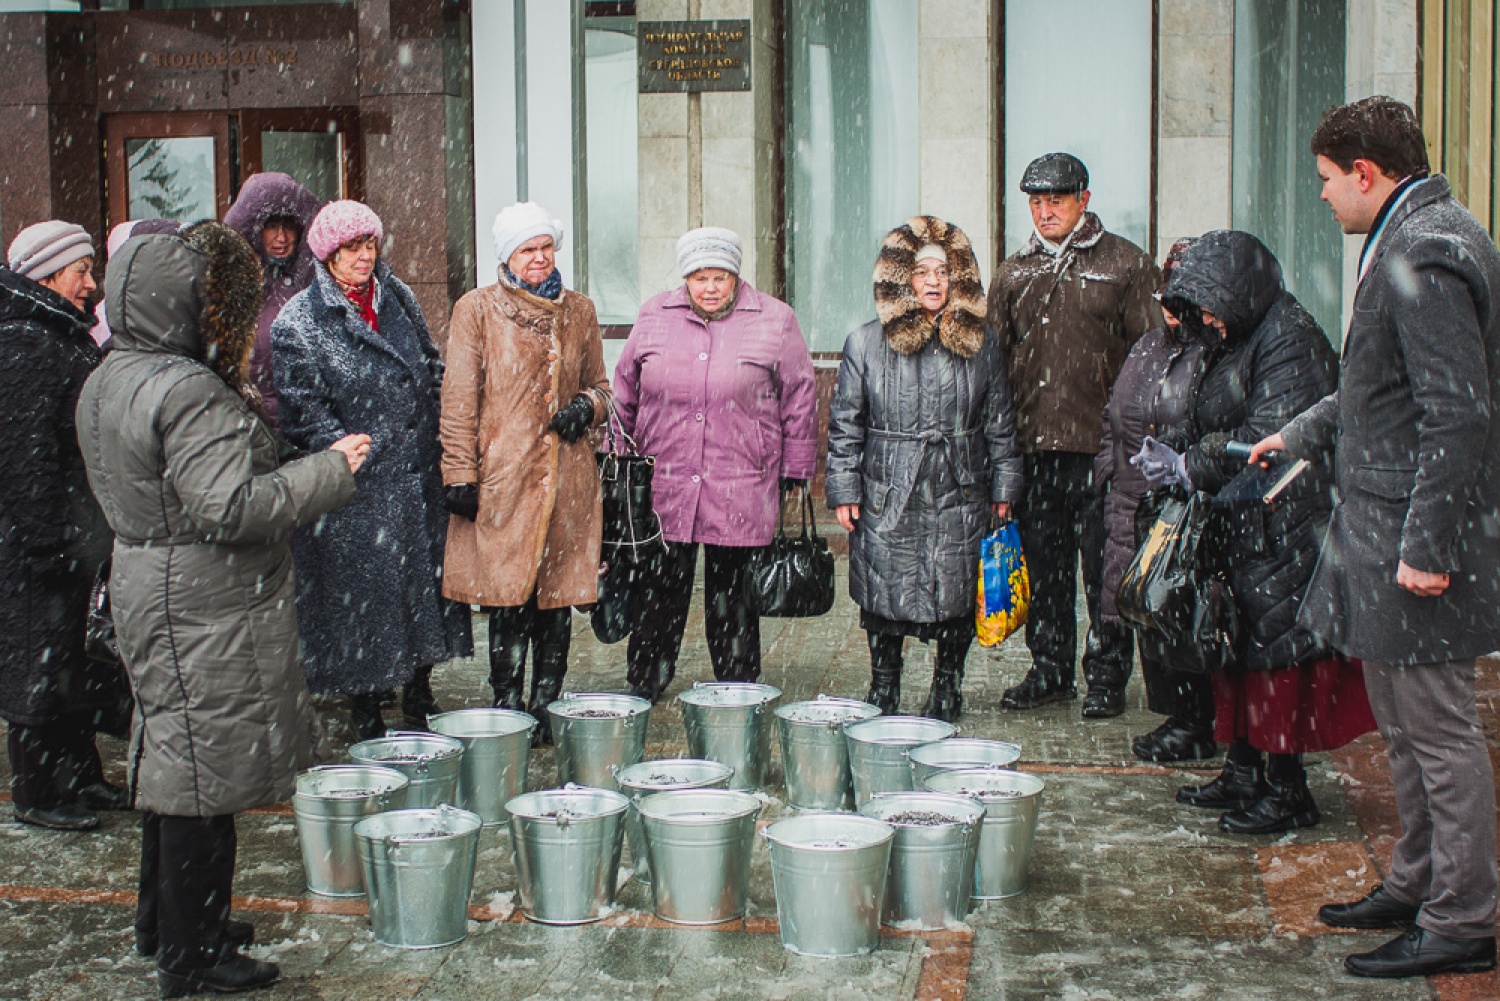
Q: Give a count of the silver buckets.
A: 15